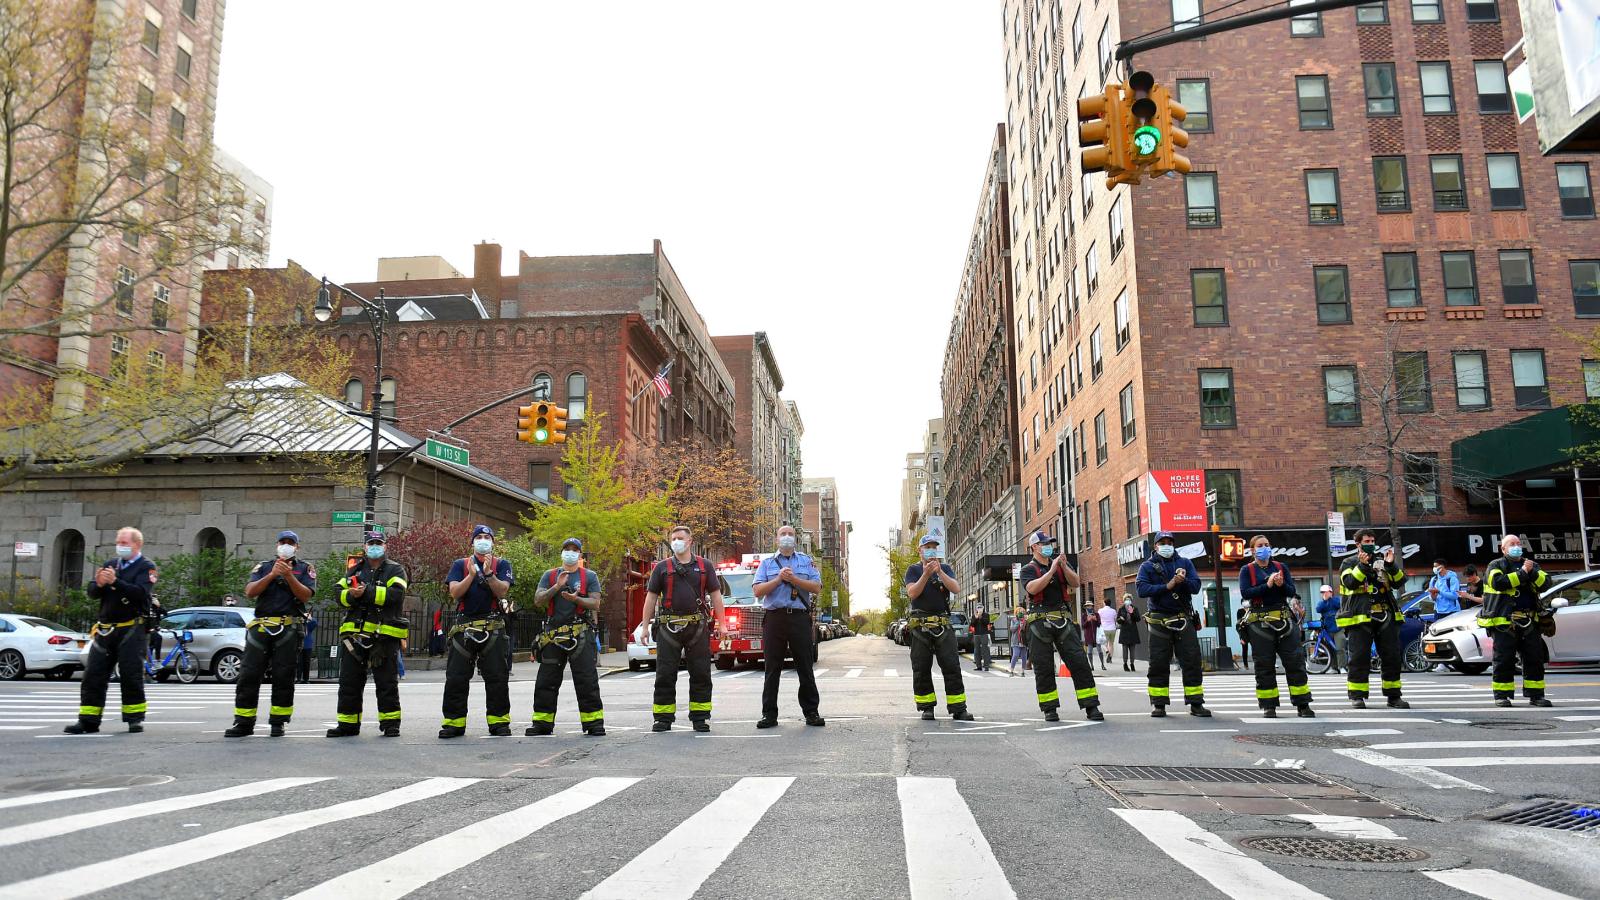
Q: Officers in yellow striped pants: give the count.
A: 12